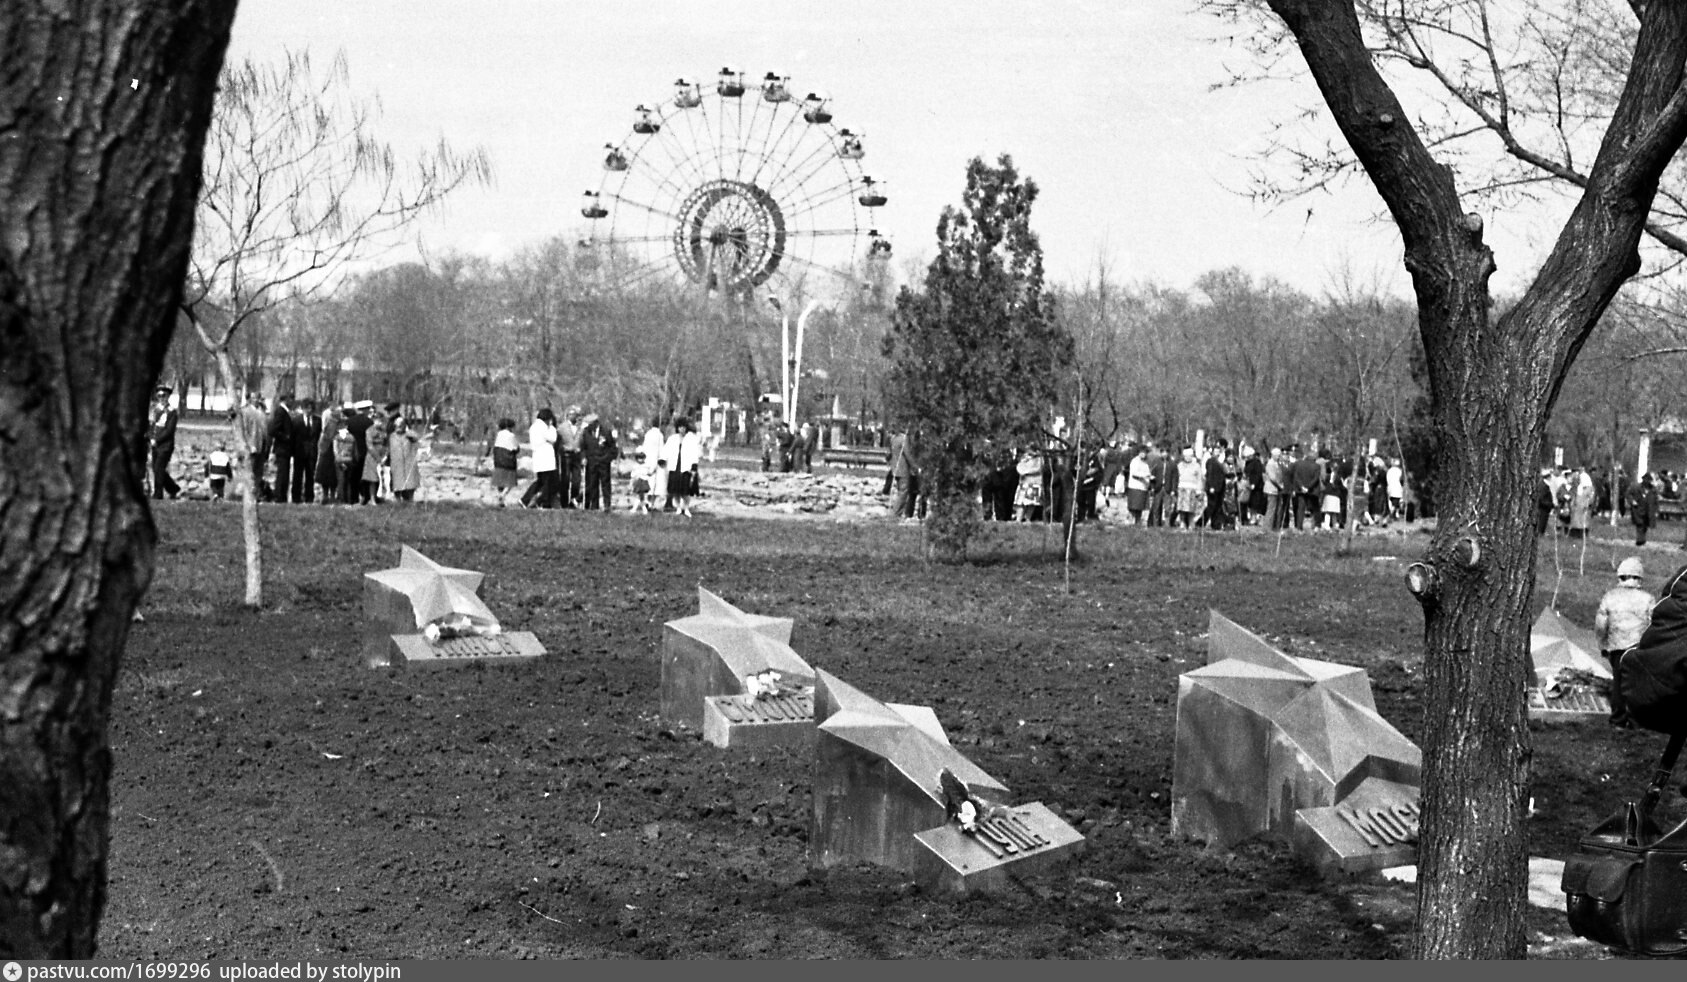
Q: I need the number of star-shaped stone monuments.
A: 5